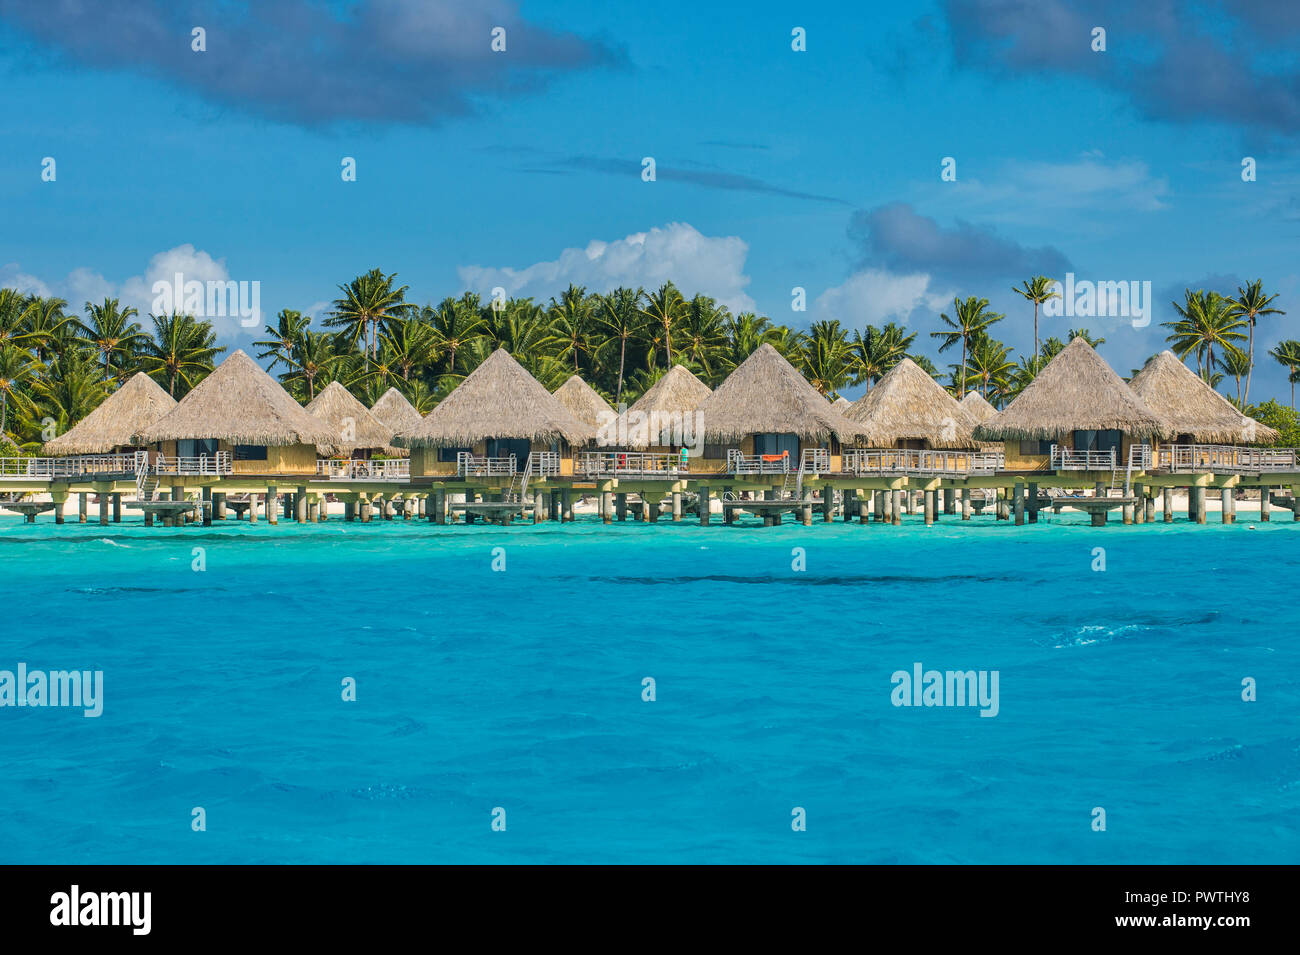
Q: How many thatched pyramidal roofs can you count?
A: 13